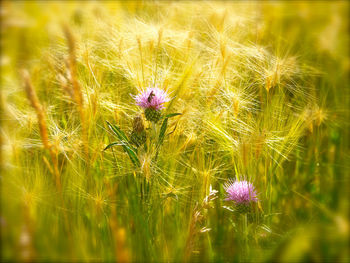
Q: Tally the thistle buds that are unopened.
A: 1